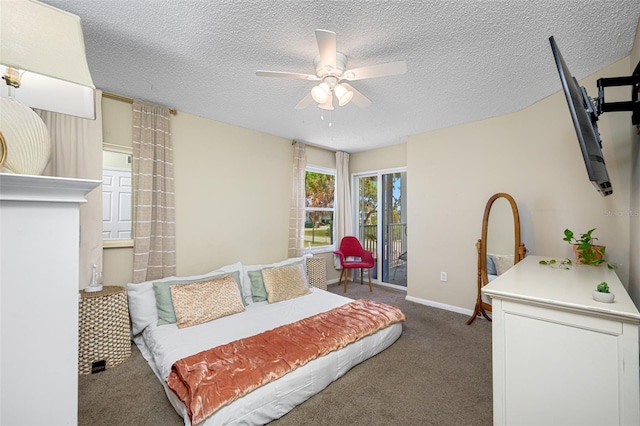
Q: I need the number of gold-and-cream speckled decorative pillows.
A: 2